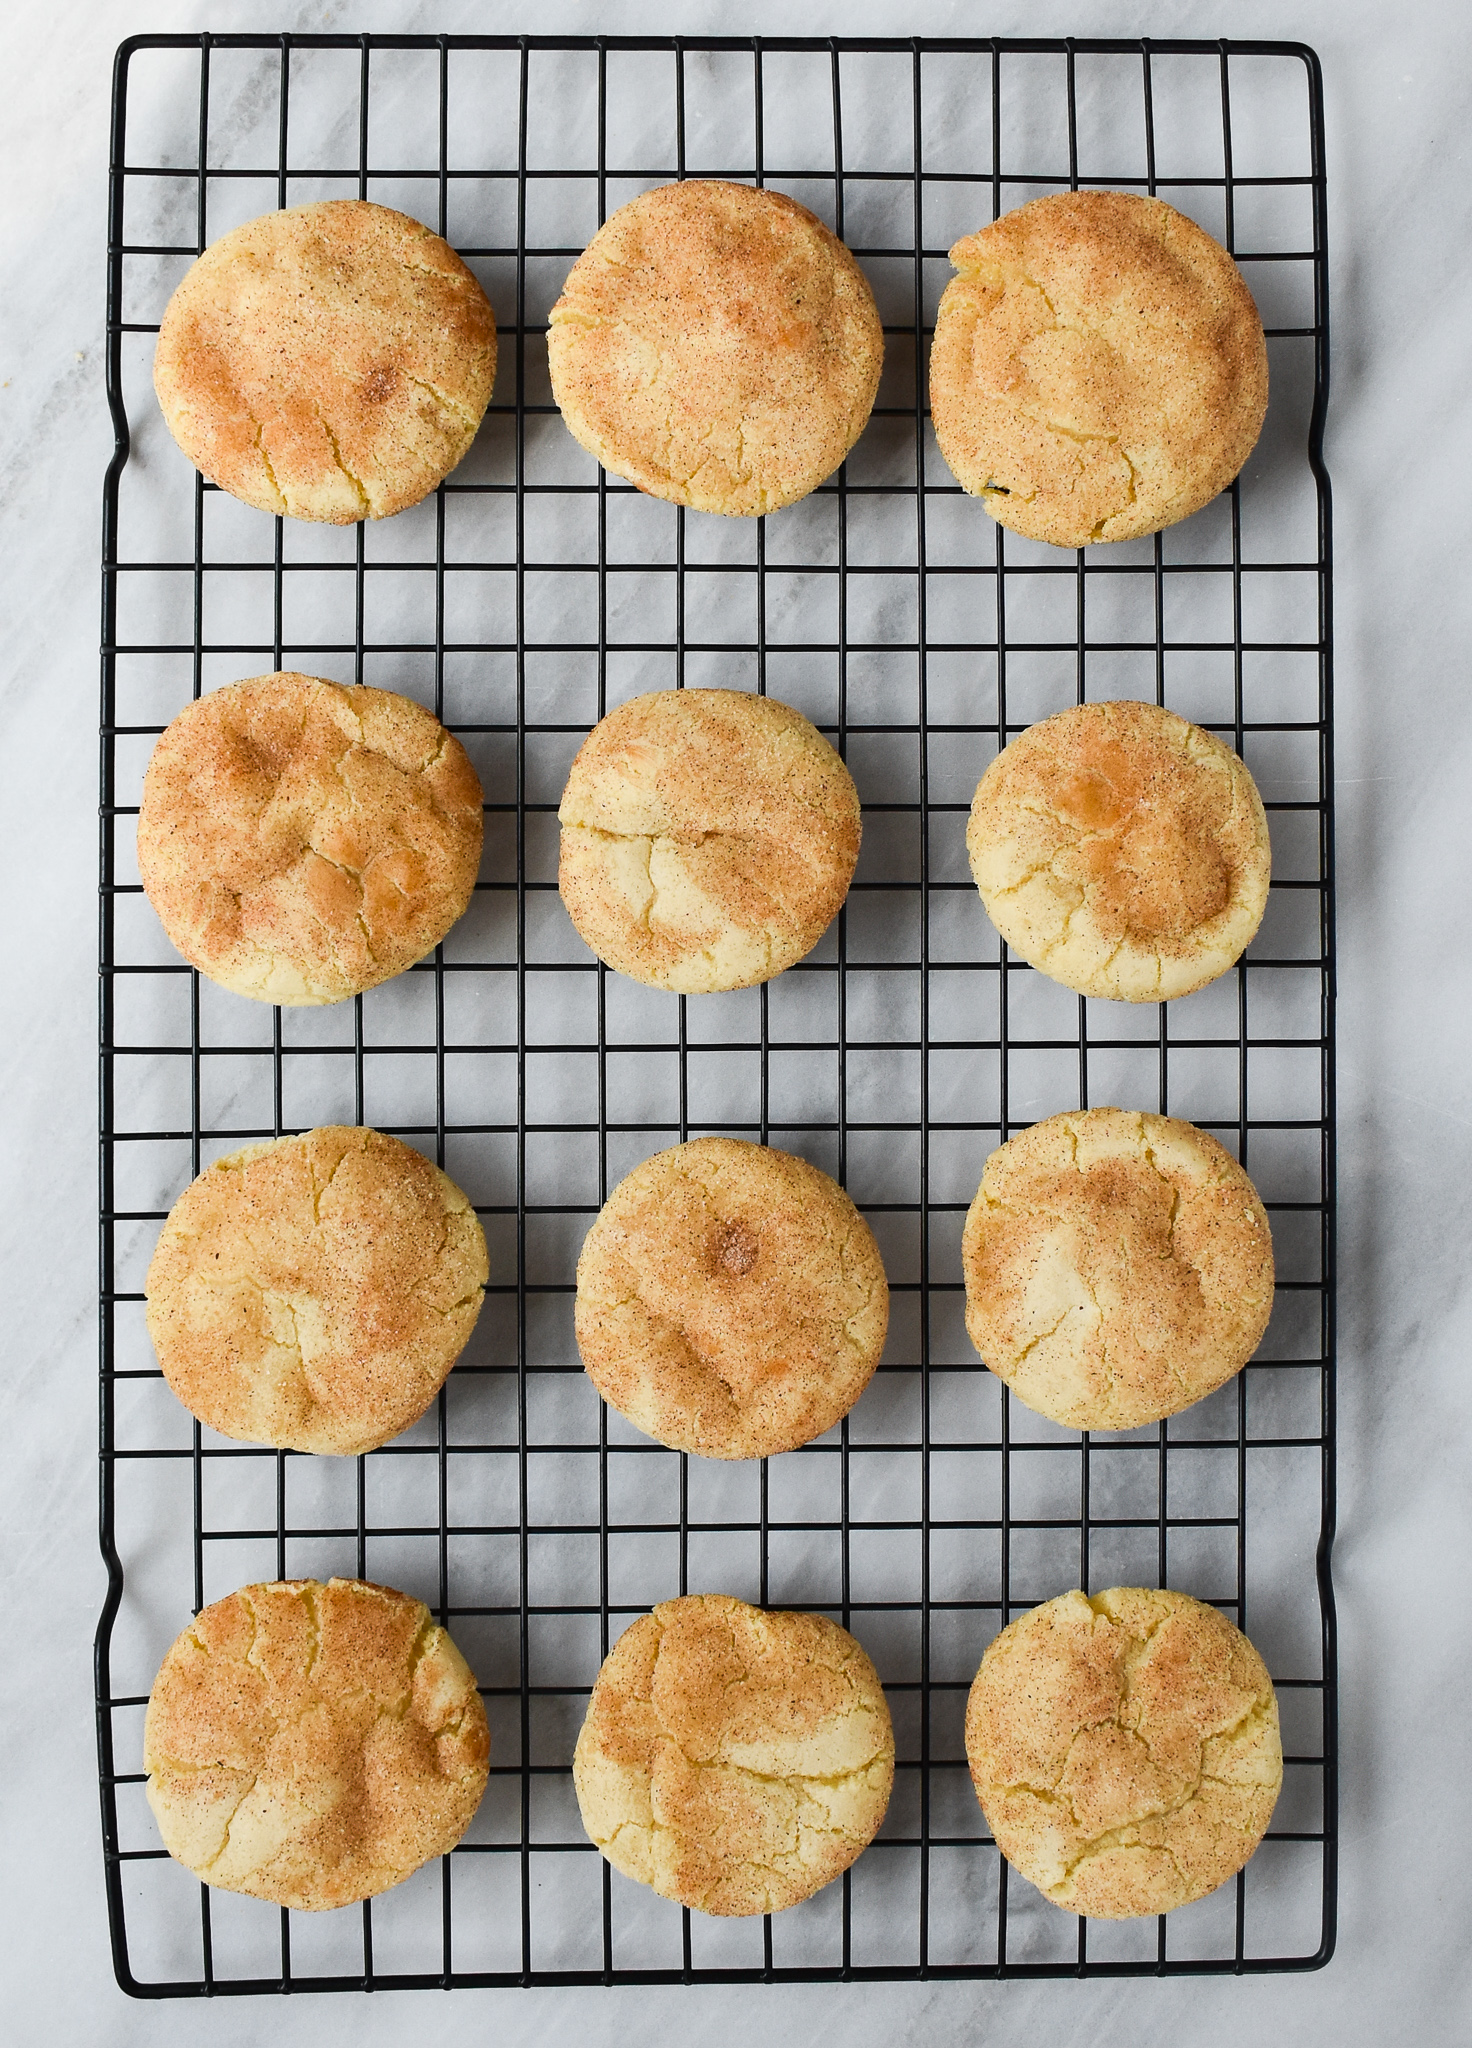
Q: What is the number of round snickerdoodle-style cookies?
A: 12